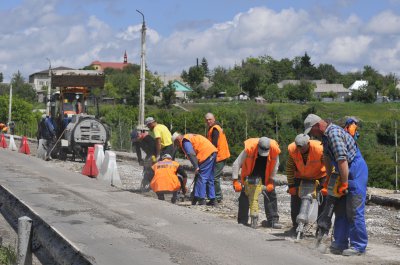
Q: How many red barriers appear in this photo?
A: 3